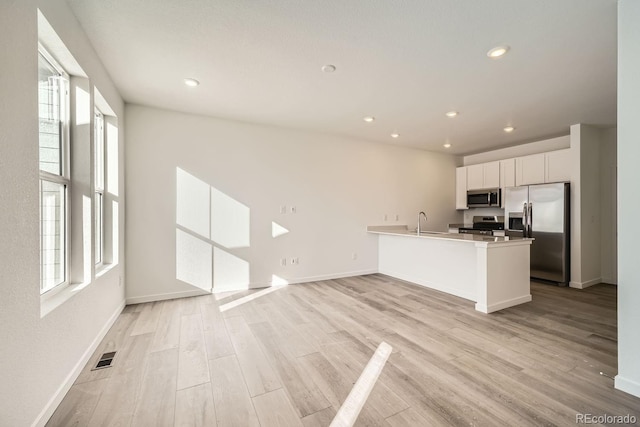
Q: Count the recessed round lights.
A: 7